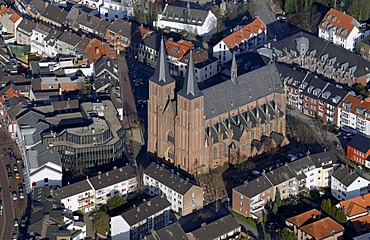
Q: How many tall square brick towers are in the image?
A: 2